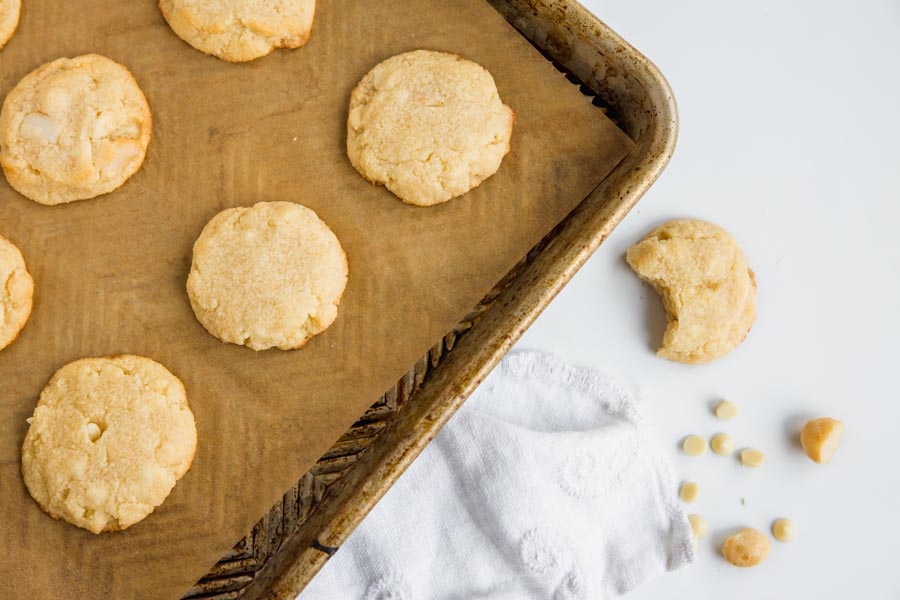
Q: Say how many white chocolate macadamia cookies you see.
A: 8